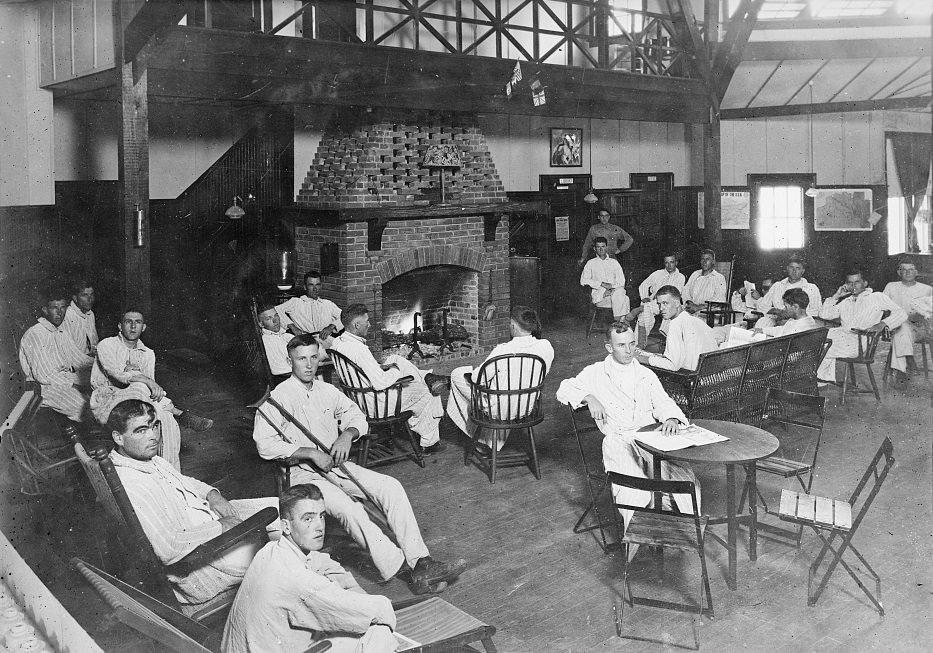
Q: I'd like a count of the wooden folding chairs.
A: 4